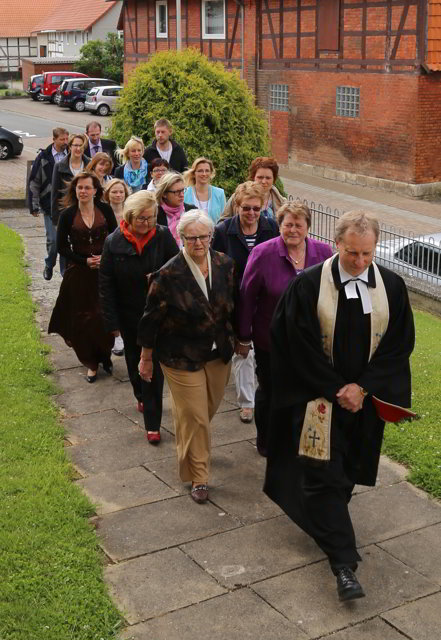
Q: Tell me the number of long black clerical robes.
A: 1